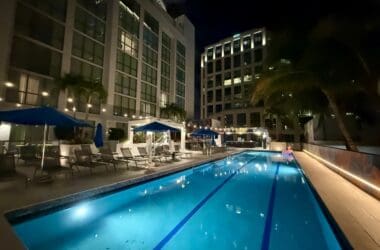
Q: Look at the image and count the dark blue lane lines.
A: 2